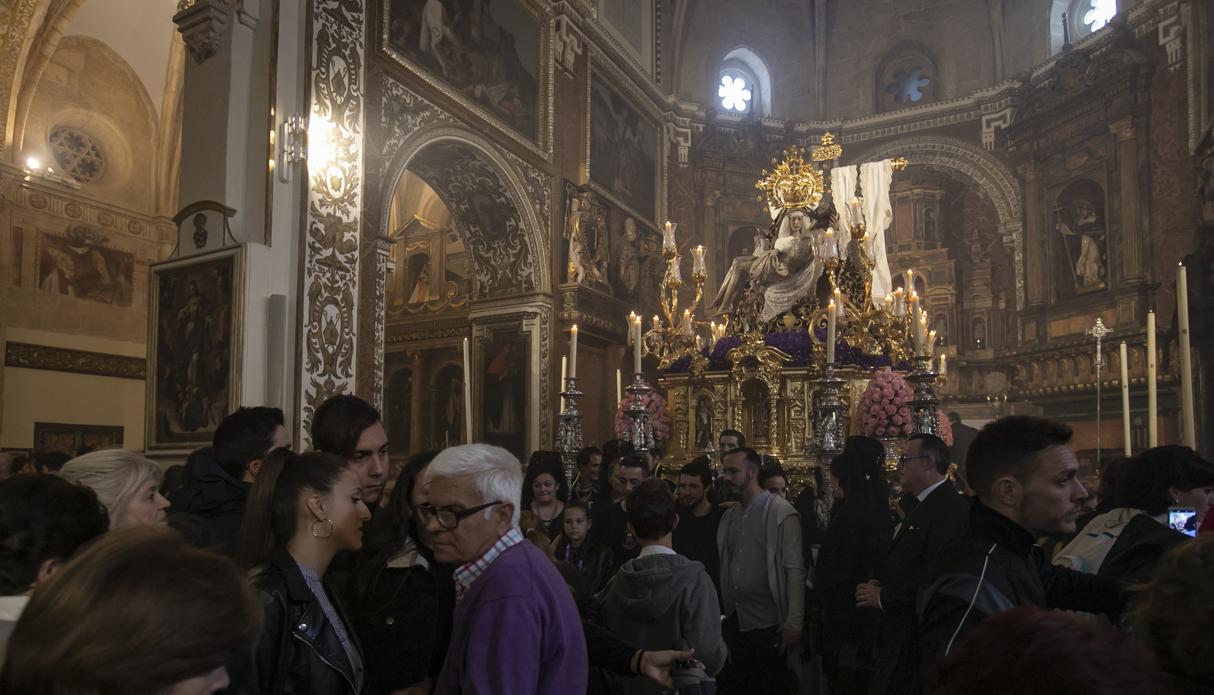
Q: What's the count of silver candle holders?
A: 4